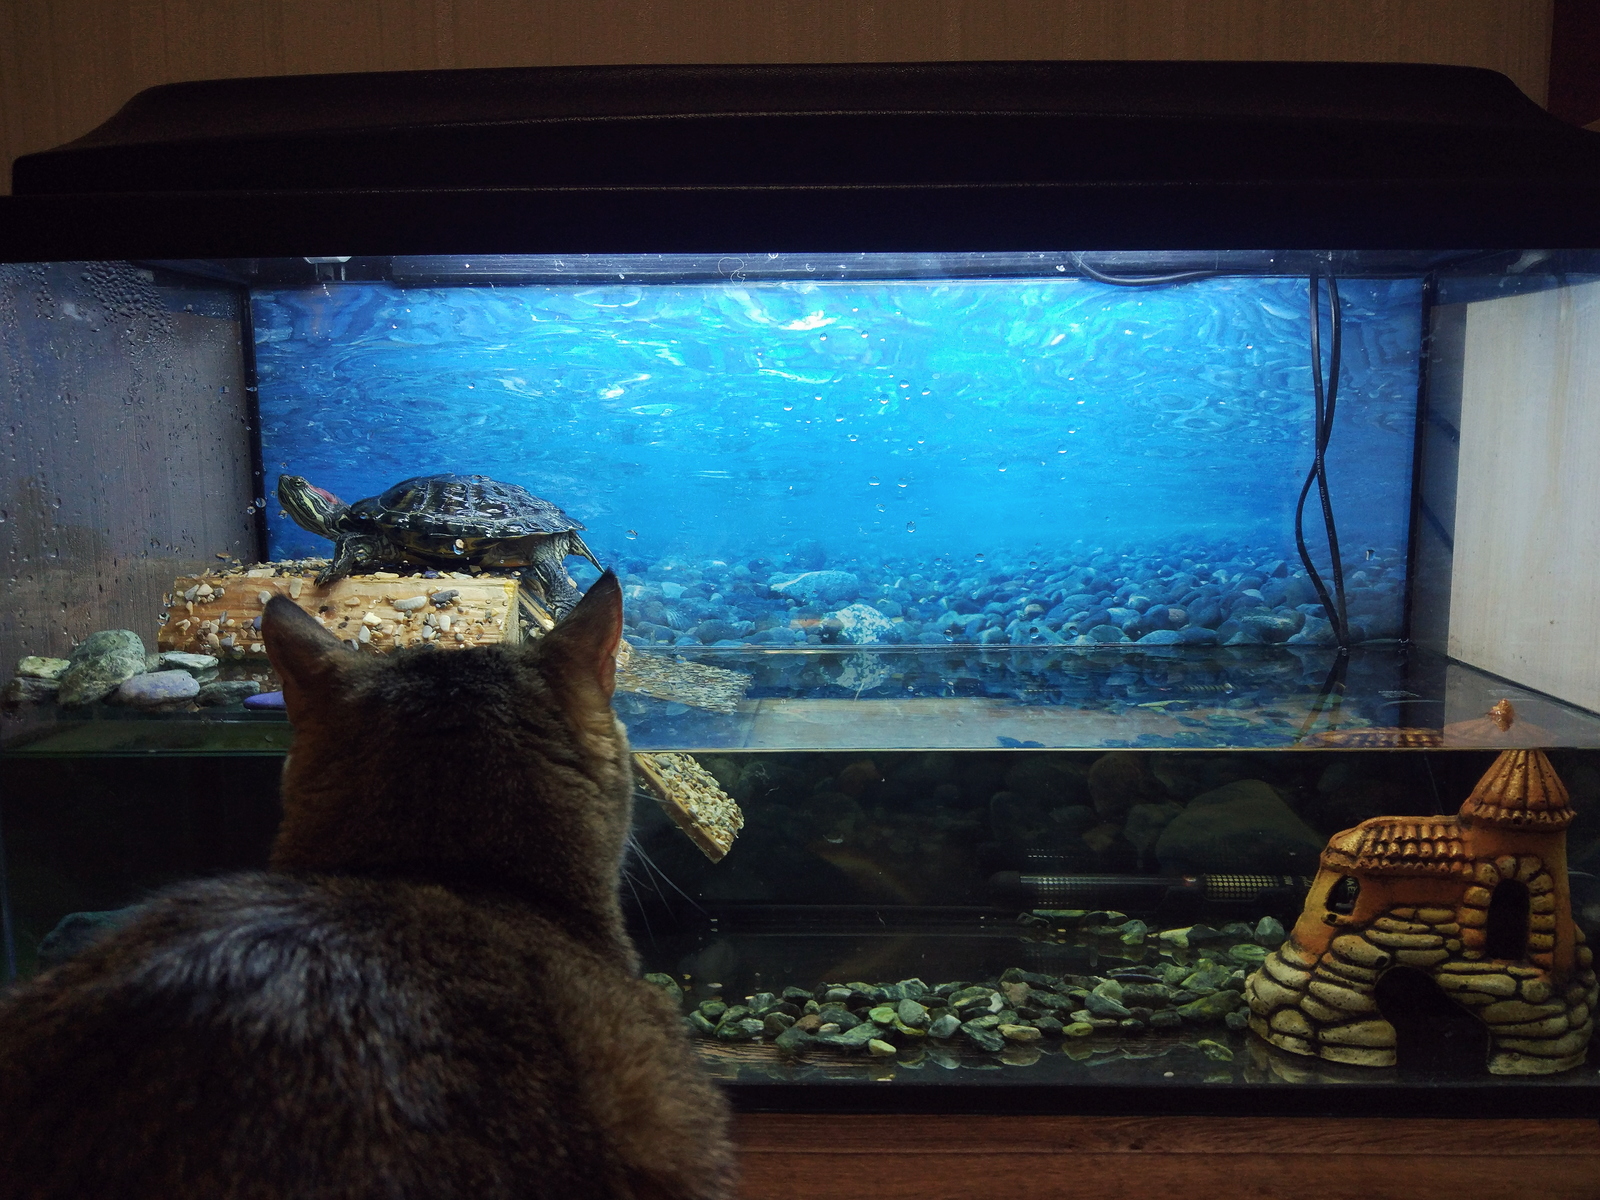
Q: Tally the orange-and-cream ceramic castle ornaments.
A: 1